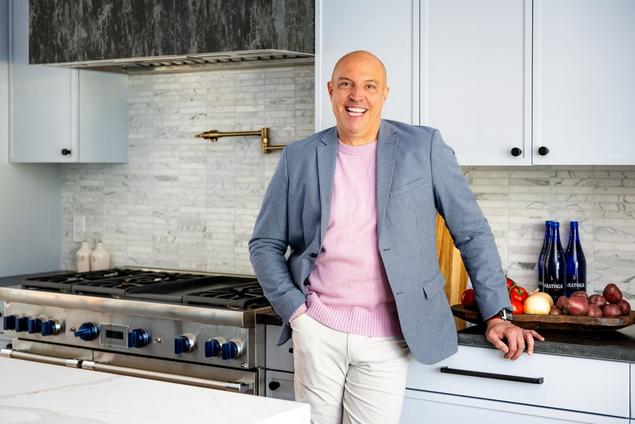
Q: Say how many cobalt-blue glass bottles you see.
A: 3